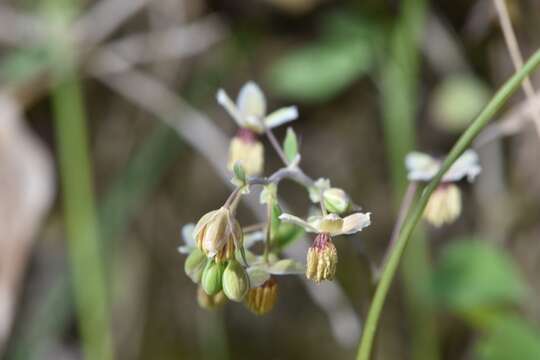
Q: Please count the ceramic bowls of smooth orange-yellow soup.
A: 0